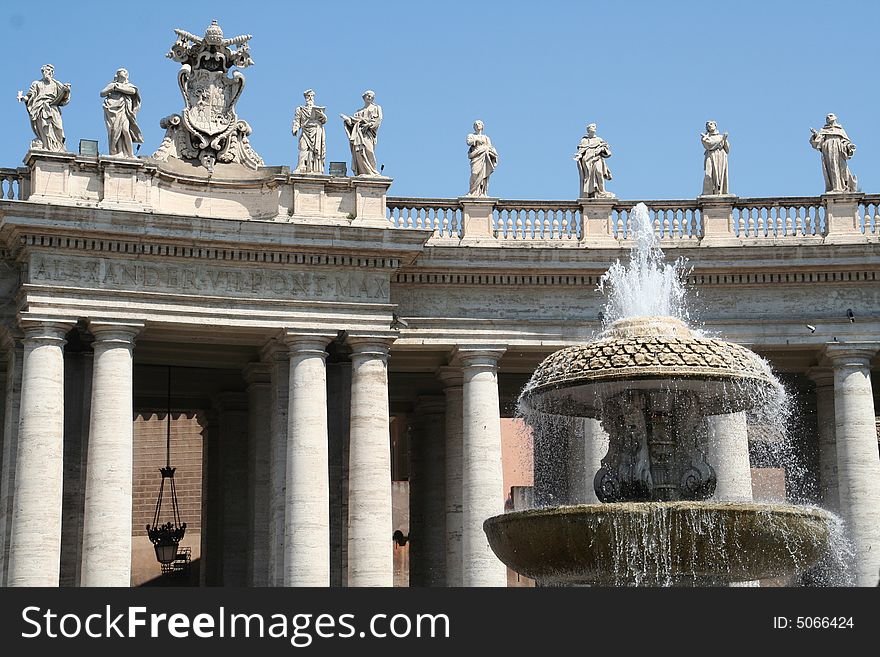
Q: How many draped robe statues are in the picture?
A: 8